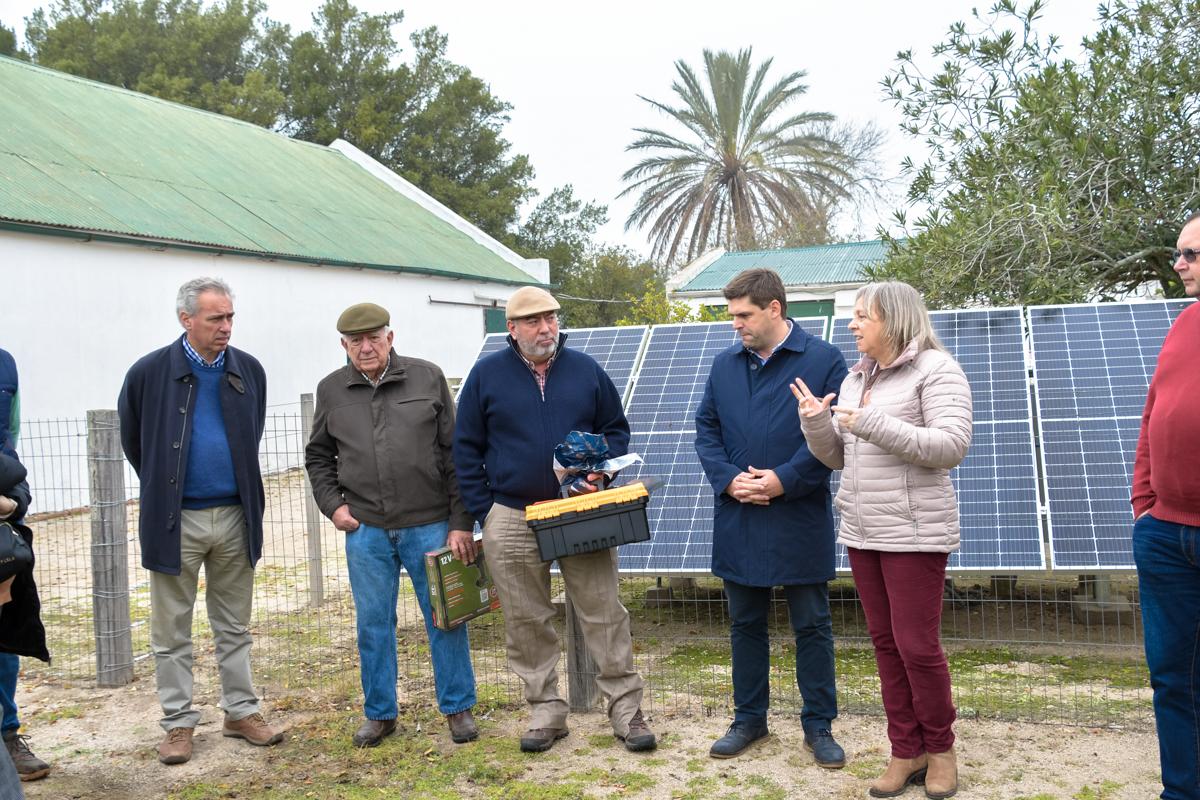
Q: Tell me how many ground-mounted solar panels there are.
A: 4